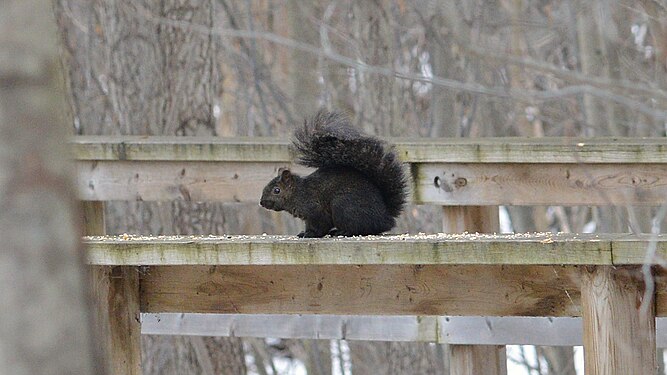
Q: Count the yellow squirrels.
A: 0